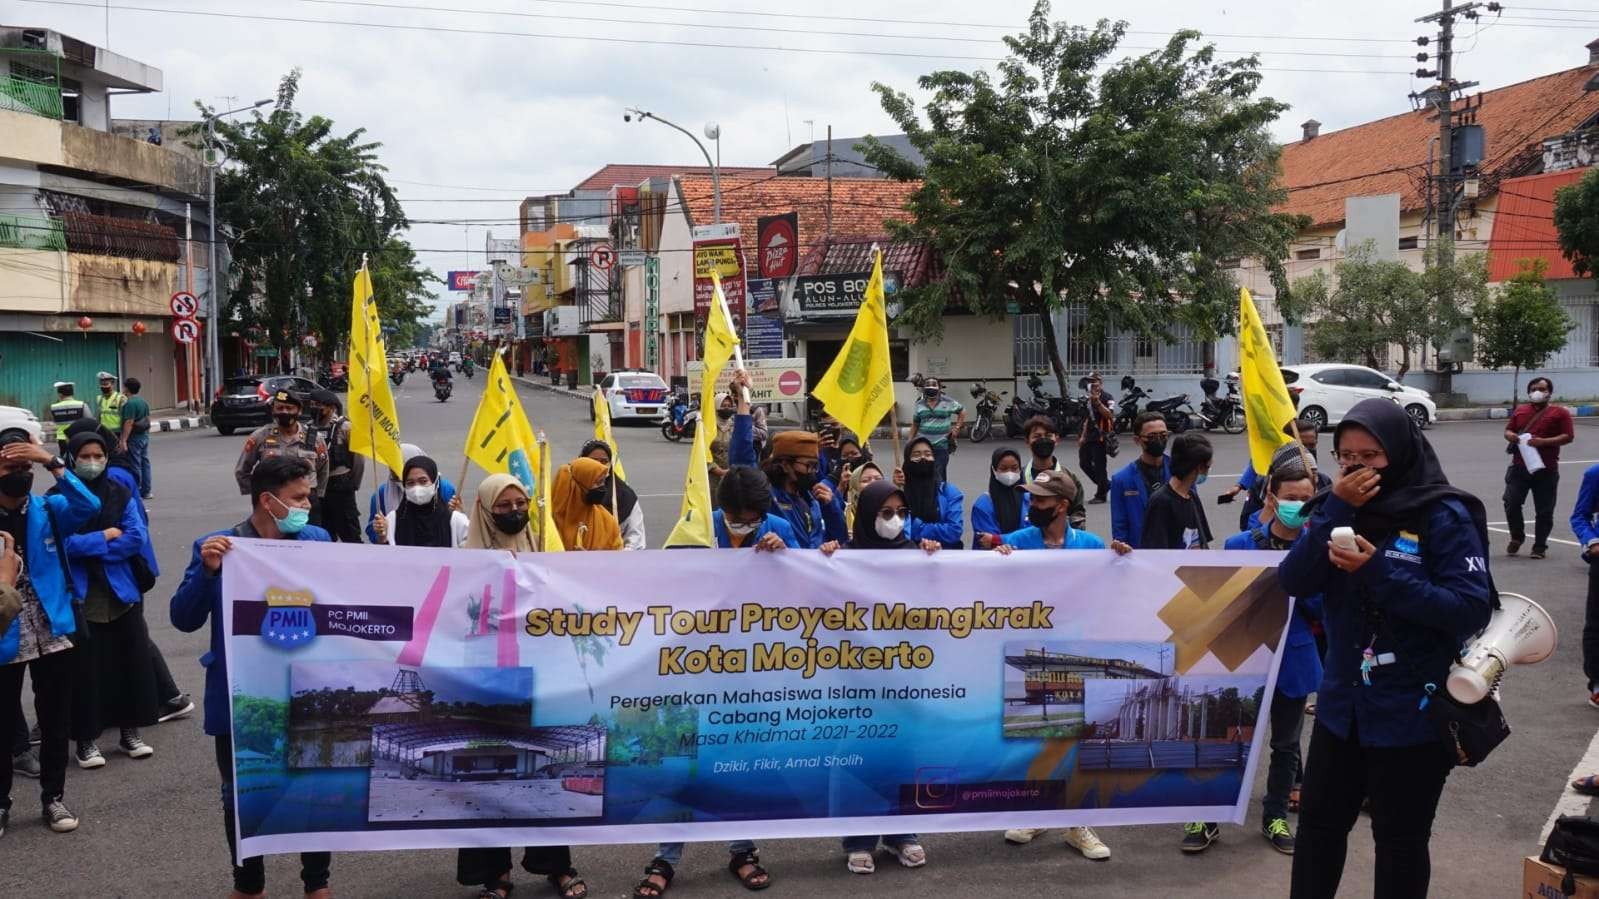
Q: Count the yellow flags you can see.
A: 8